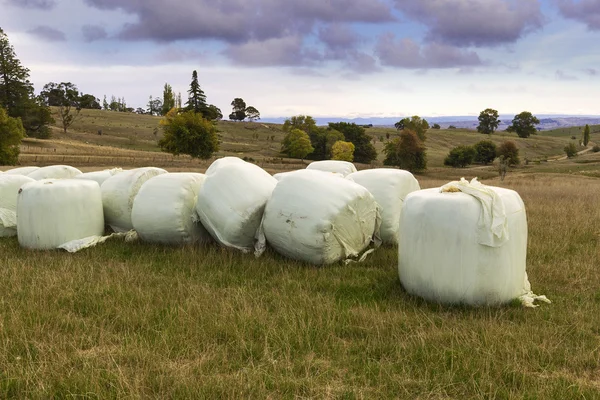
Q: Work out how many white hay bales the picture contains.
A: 13